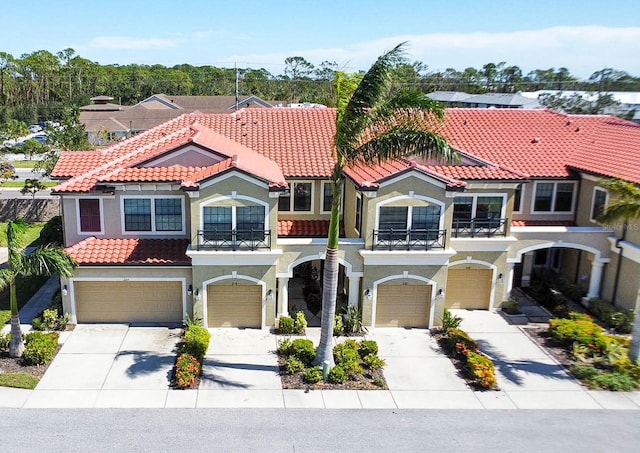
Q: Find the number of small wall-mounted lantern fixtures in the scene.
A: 7